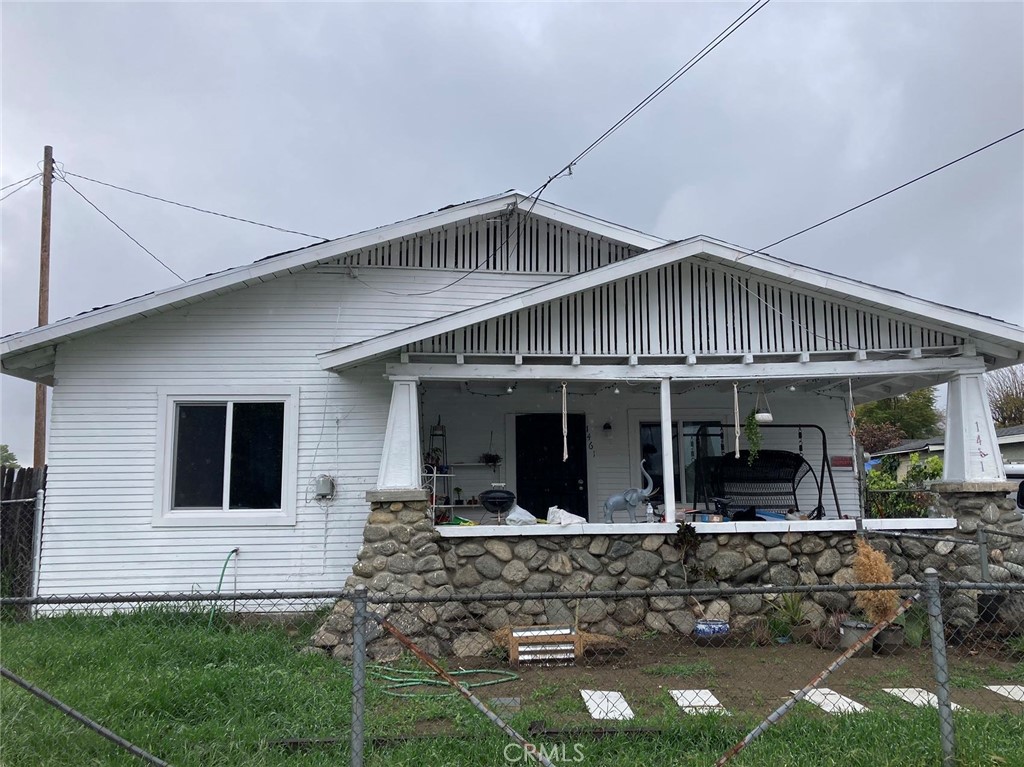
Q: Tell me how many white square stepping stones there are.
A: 5